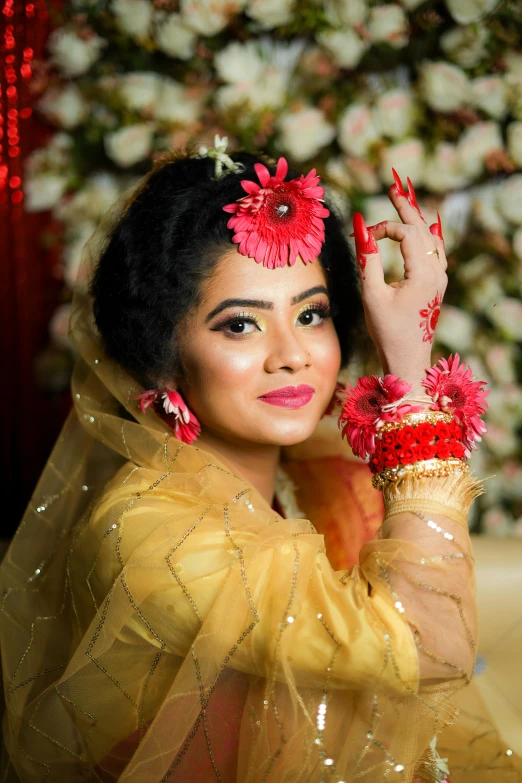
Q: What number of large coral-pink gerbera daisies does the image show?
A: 3